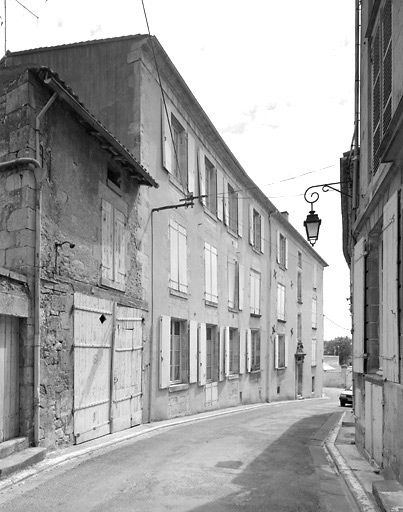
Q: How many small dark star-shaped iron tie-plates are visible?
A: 4